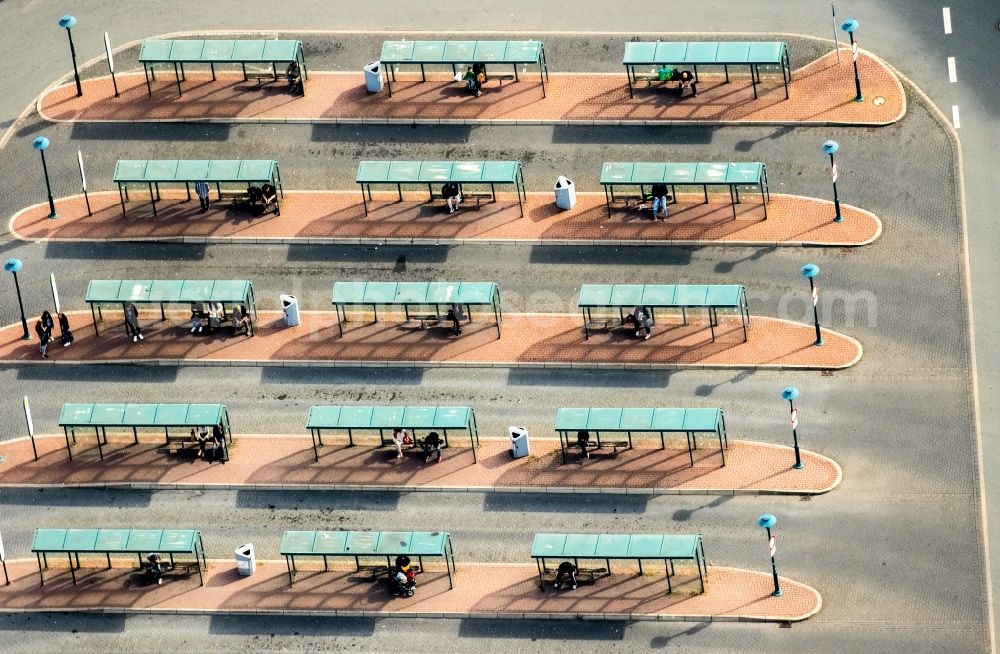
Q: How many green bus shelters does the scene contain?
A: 15